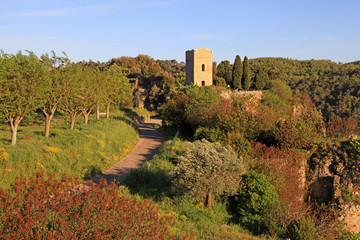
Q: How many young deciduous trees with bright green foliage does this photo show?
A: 6